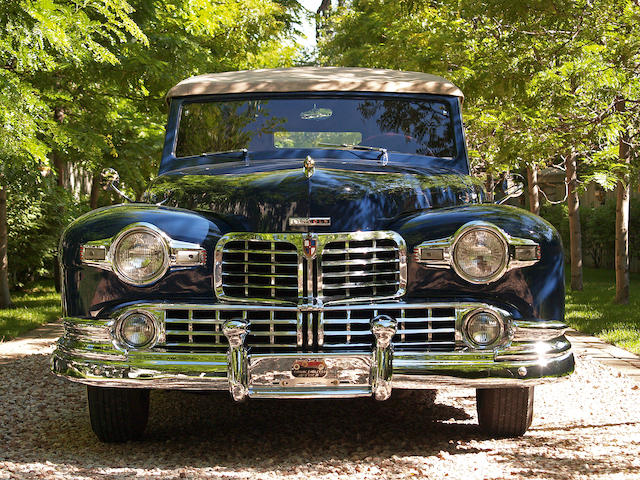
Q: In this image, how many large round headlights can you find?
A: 2